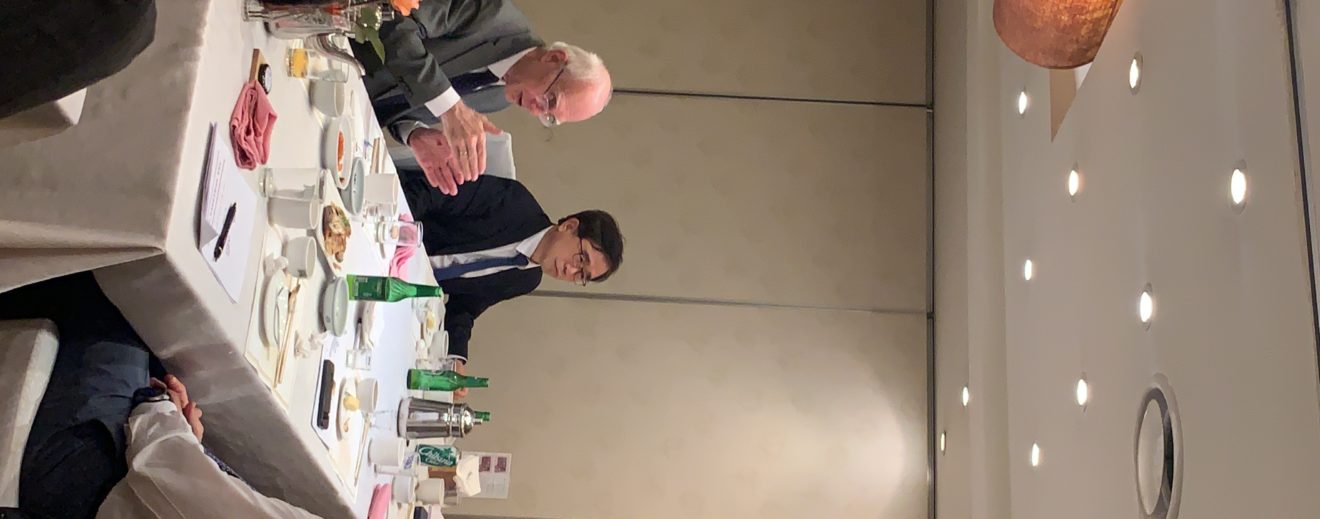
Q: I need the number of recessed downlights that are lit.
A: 10